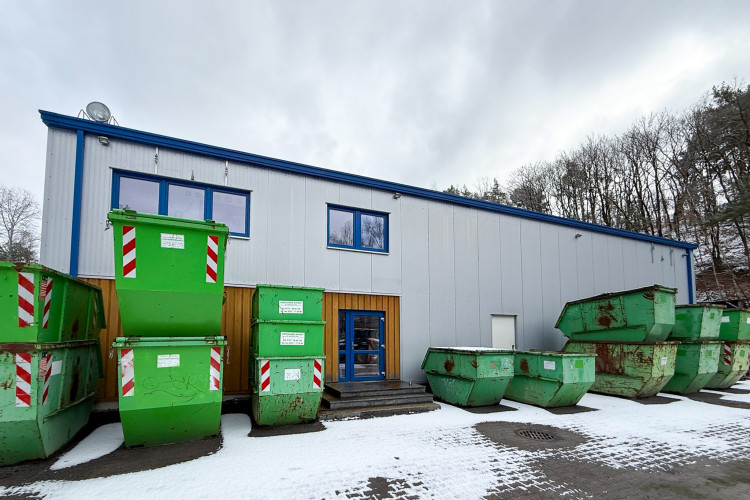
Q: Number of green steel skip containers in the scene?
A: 15